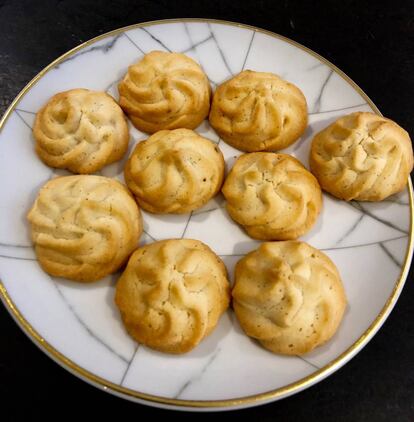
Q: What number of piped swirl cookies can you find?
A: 9